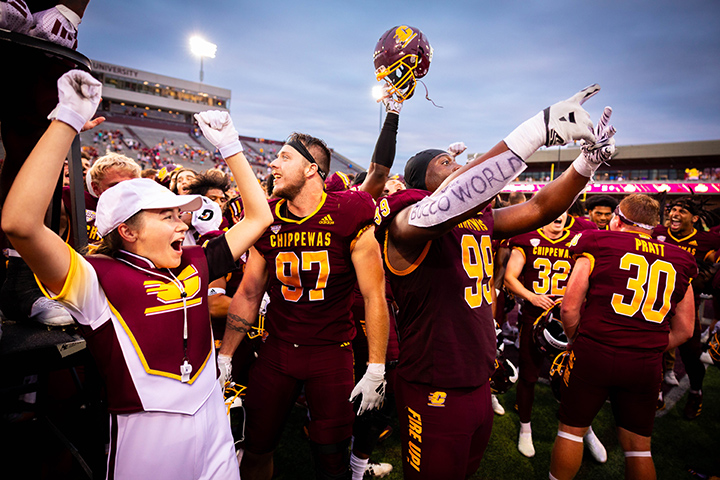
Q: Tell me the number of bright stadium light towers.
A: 2